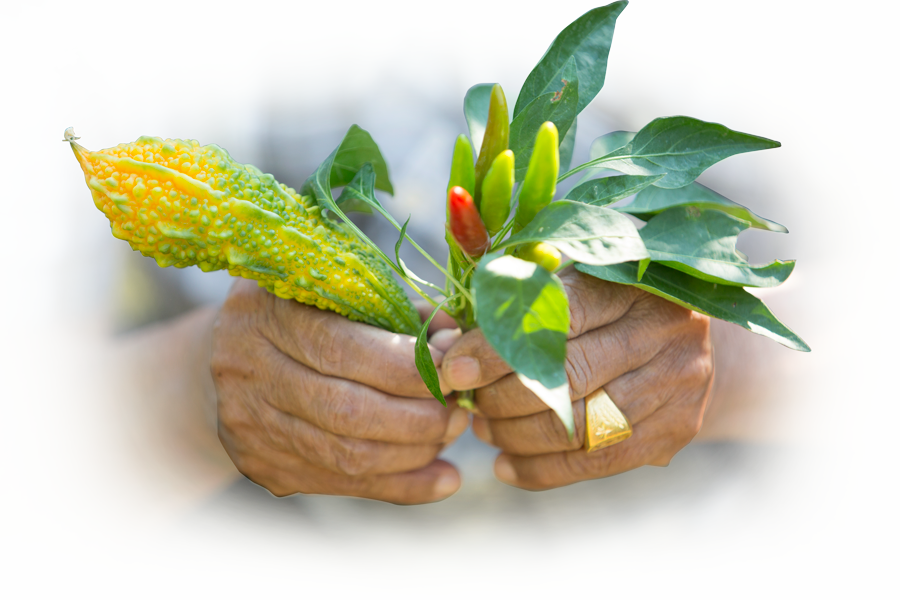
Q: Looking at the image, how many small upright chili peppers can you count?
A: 6